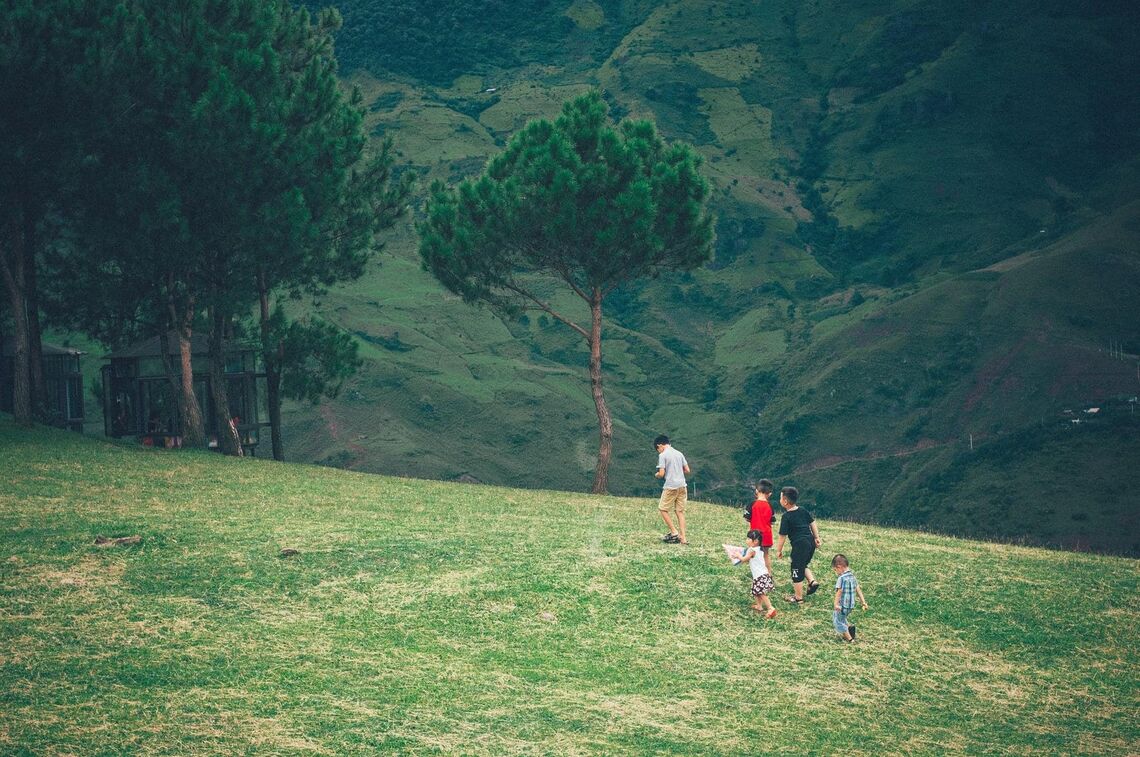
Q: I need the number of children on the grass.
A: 5